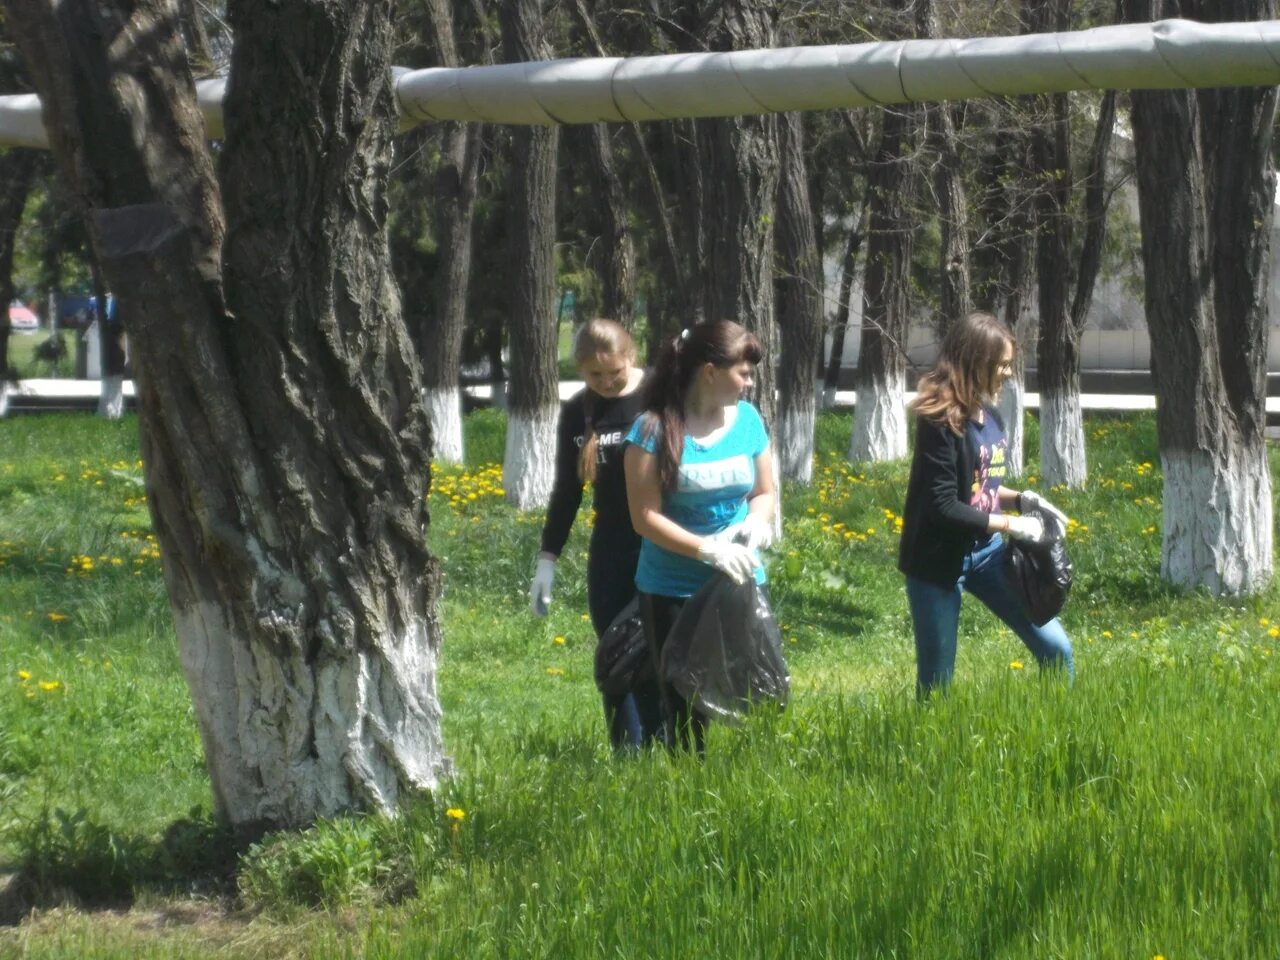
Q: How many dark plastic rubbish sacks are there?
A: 3